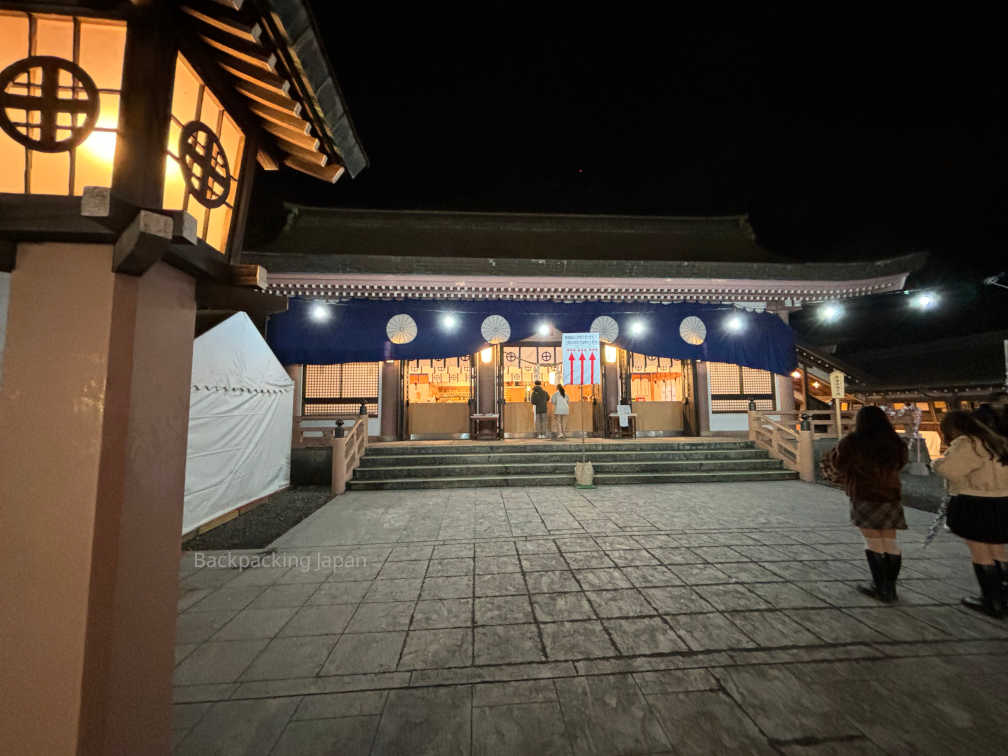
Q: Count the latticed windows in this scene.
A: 2